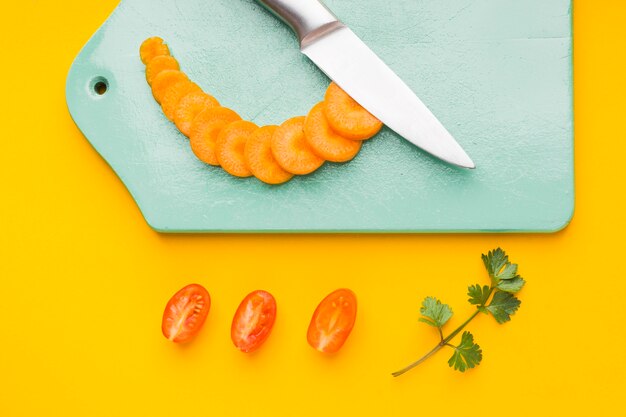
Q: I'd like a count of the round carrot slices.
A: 11